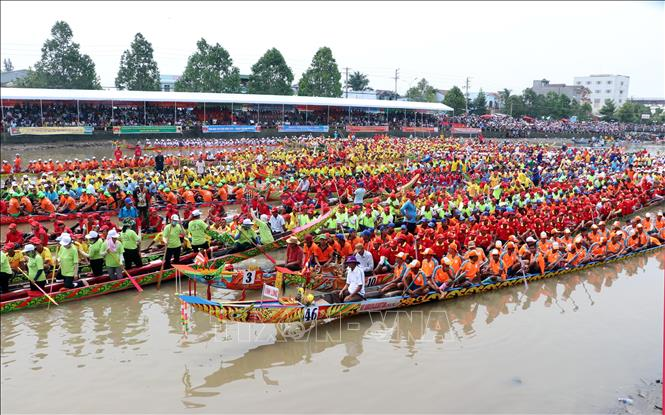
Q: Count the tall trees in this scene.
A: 5